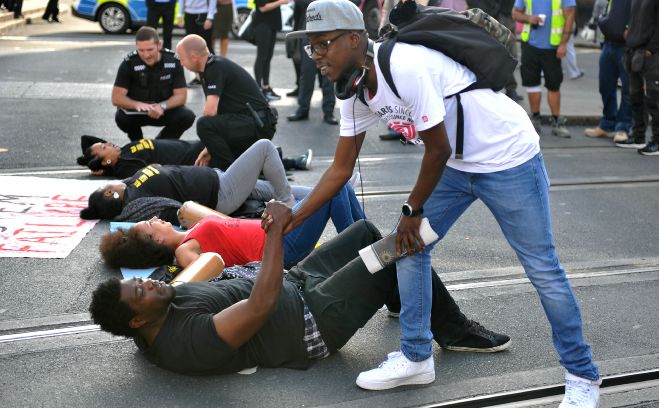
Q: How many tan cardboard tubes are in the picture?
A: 2